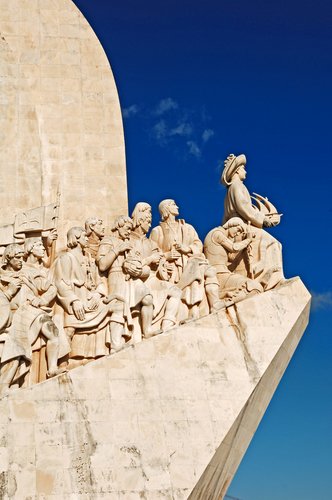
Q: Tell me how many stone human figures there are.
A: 9